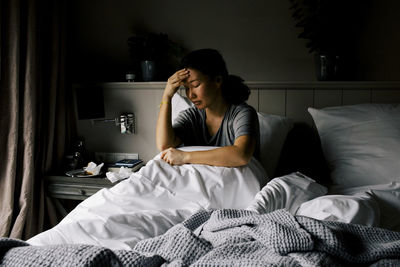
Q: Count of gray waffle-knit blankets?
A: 1